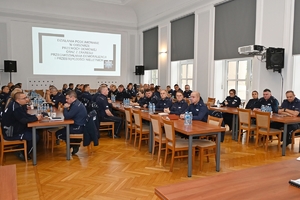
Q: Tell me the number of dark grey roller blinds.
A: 4